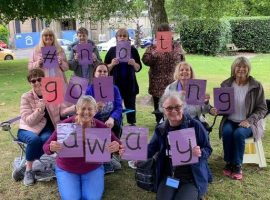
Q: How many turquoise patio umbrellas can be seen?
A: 0